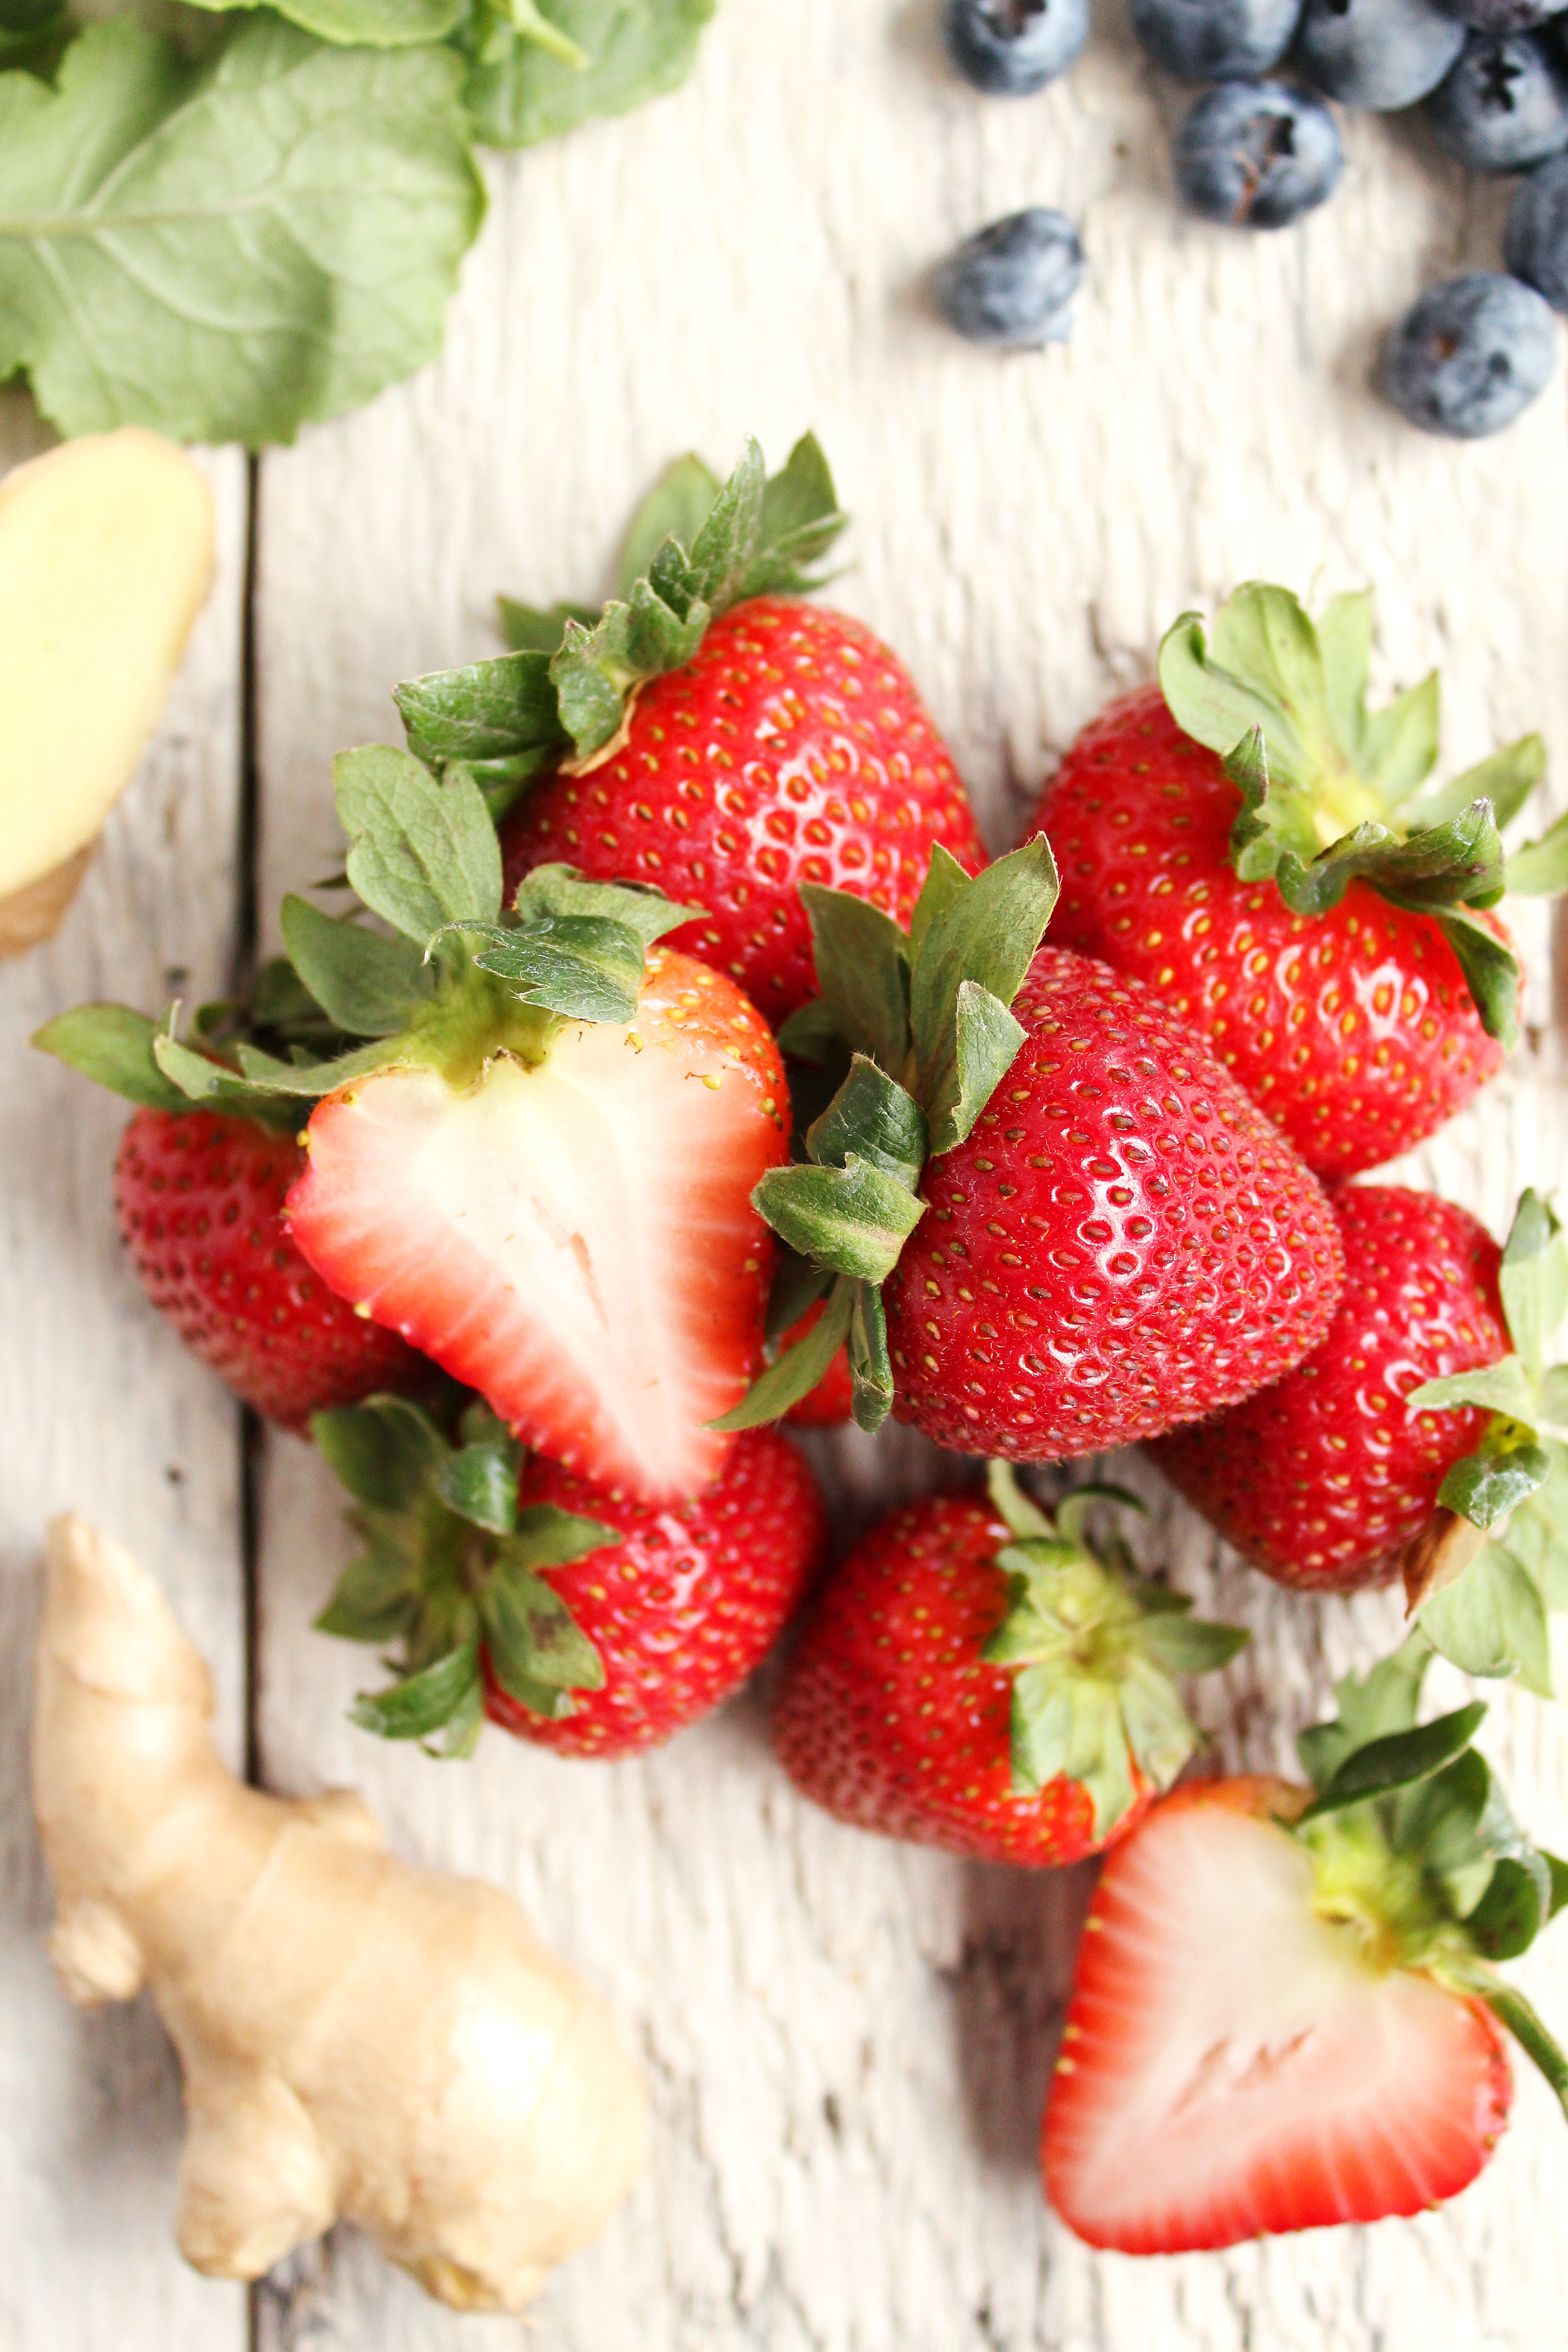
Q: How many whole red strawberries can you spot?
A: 7